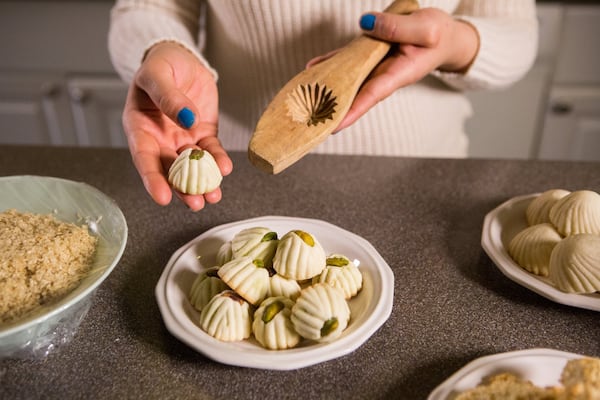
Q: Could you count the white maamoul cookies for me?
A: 15